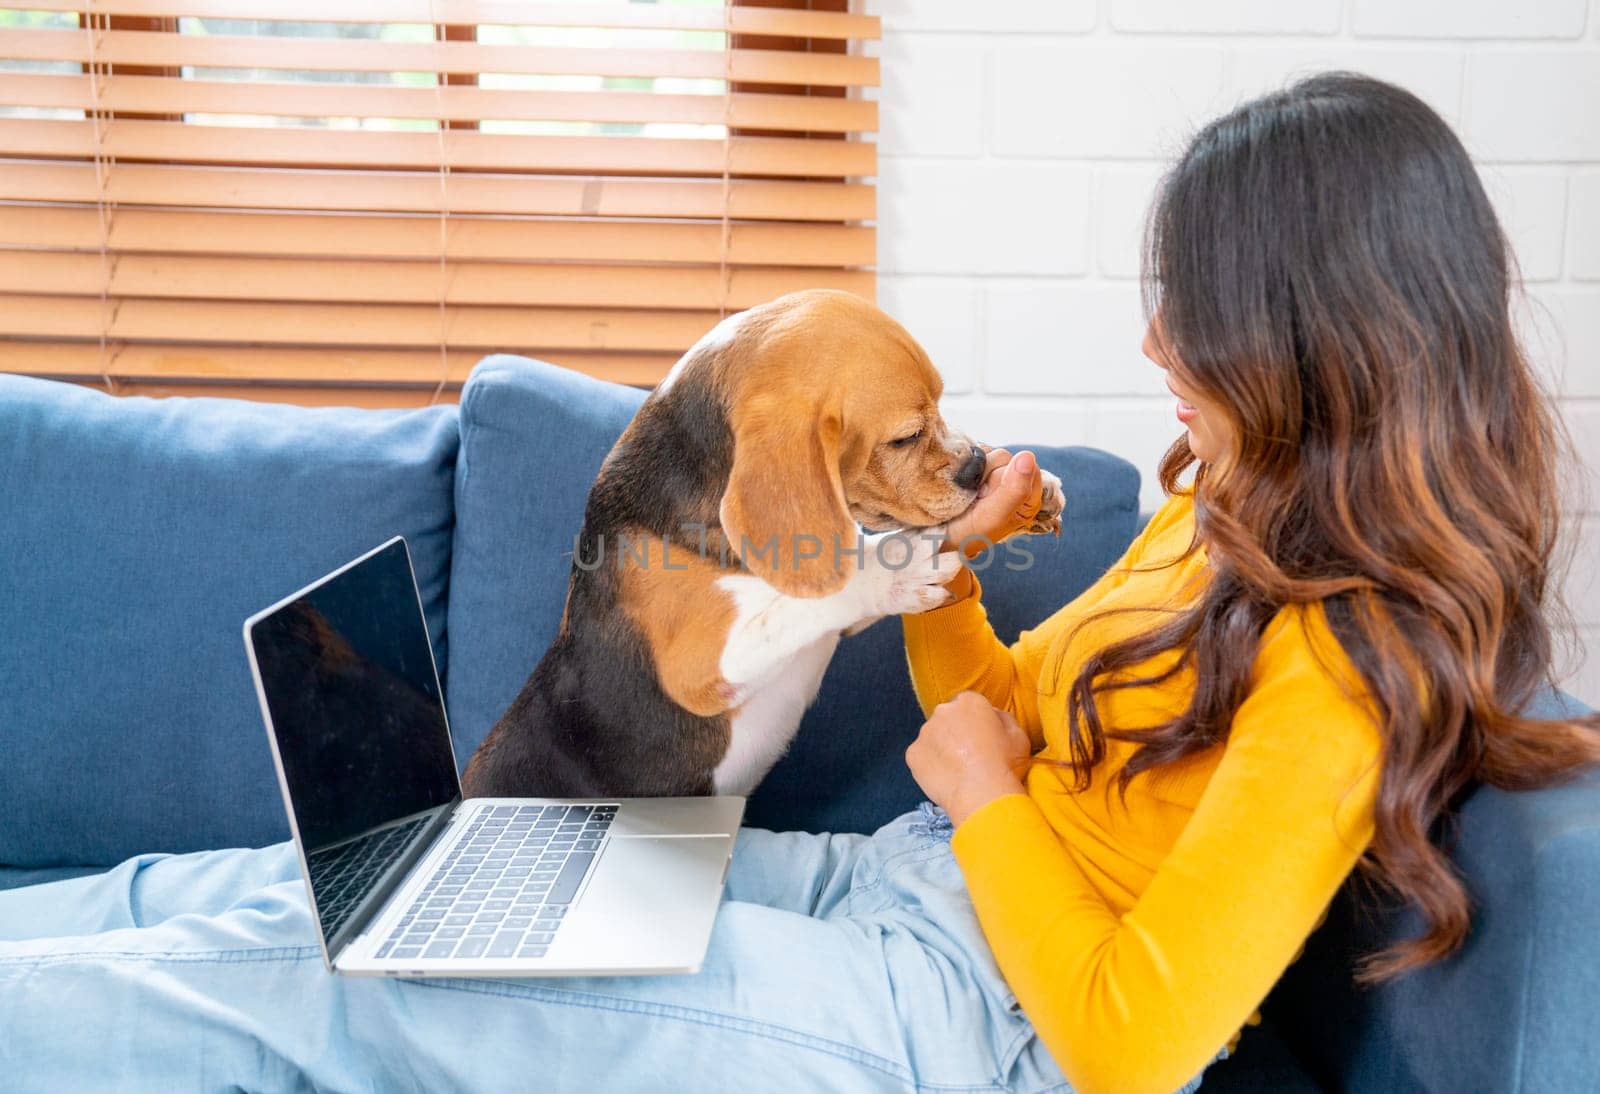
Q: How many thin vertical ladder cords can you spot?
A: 3